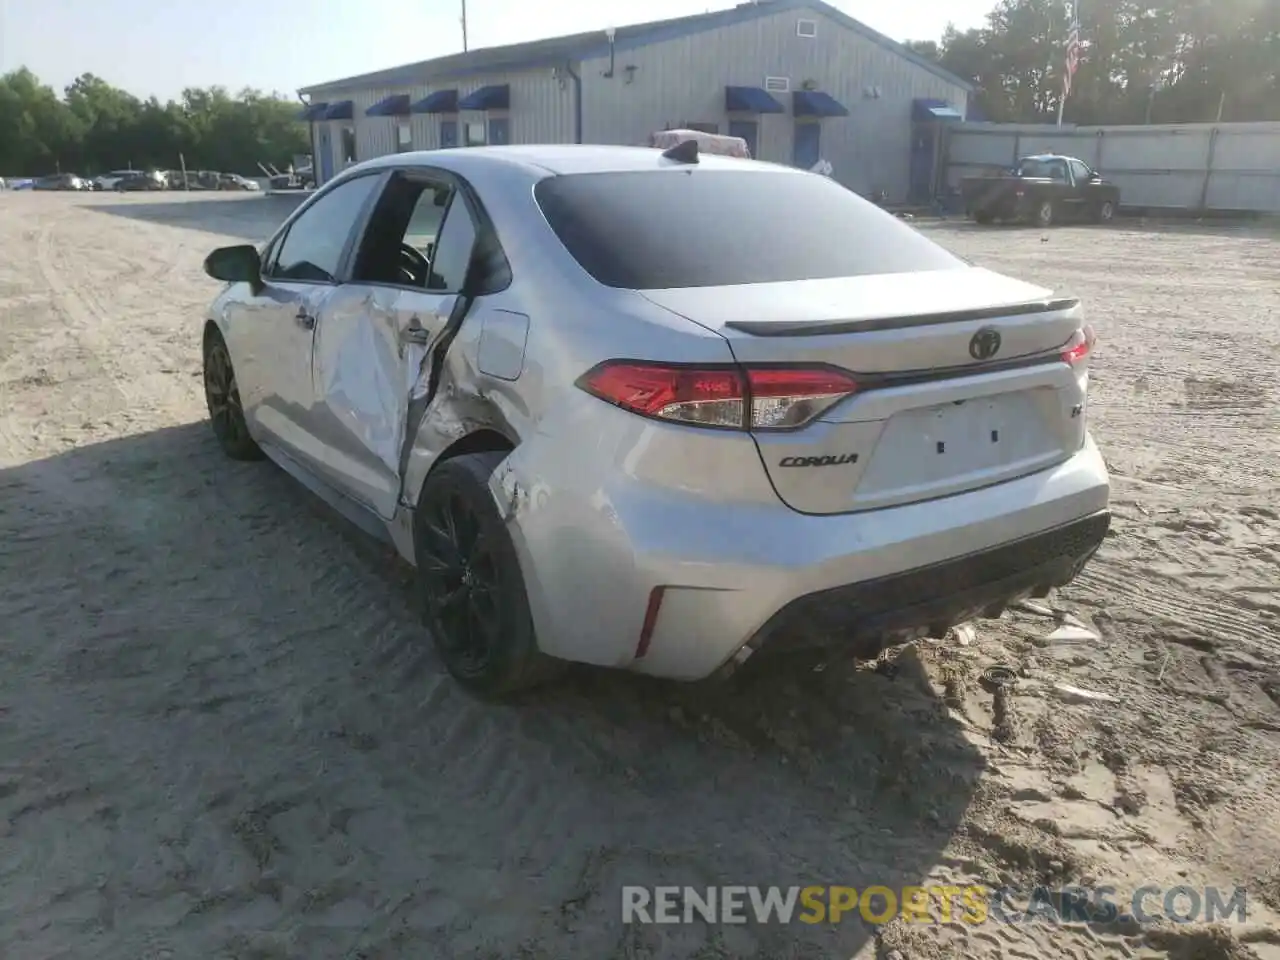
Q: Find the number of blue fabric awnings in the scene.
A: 8